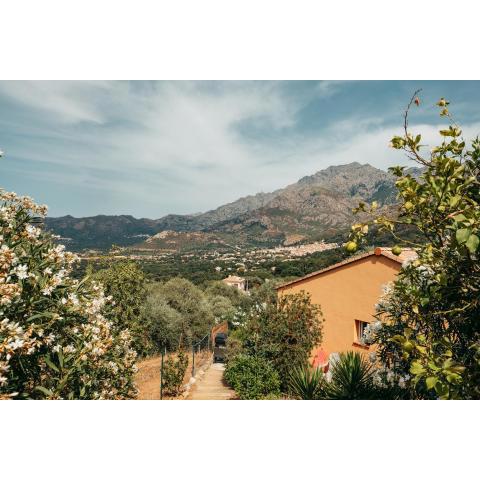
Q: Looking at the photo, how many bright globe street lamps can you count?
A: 0